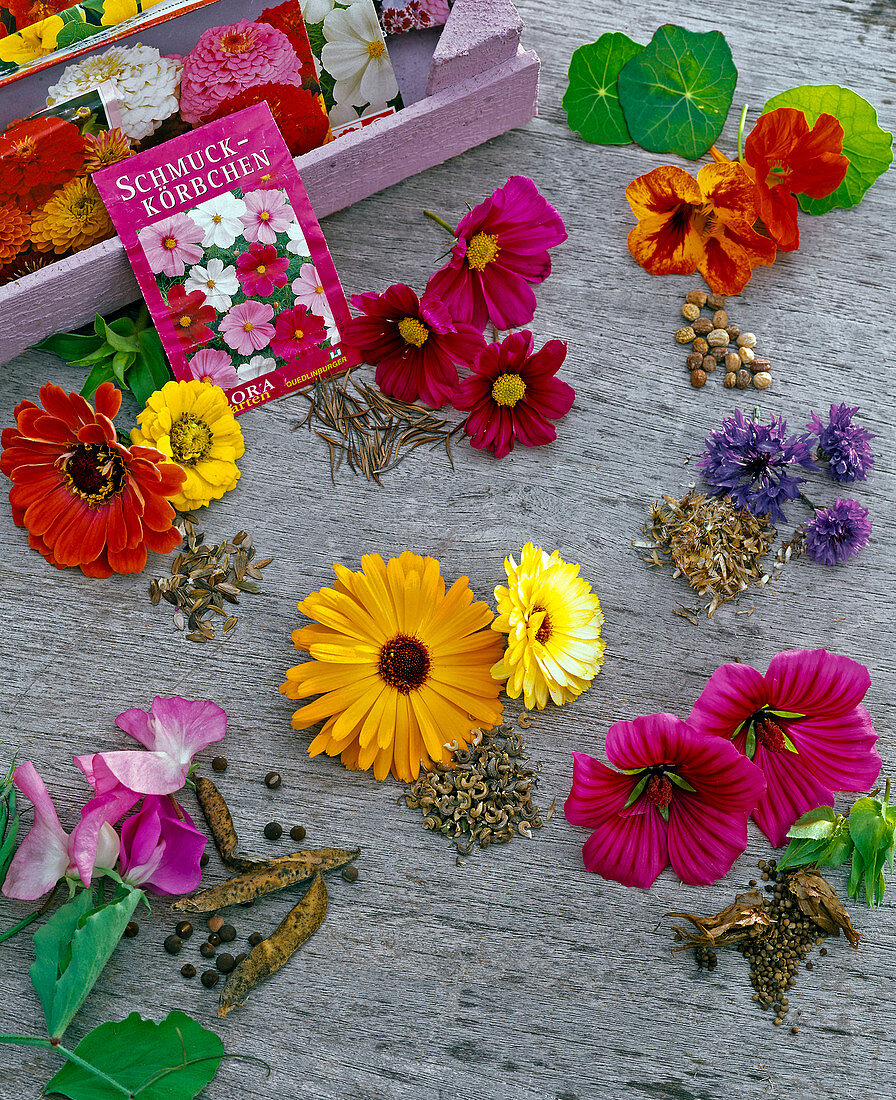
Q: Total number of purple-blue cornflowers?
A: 3